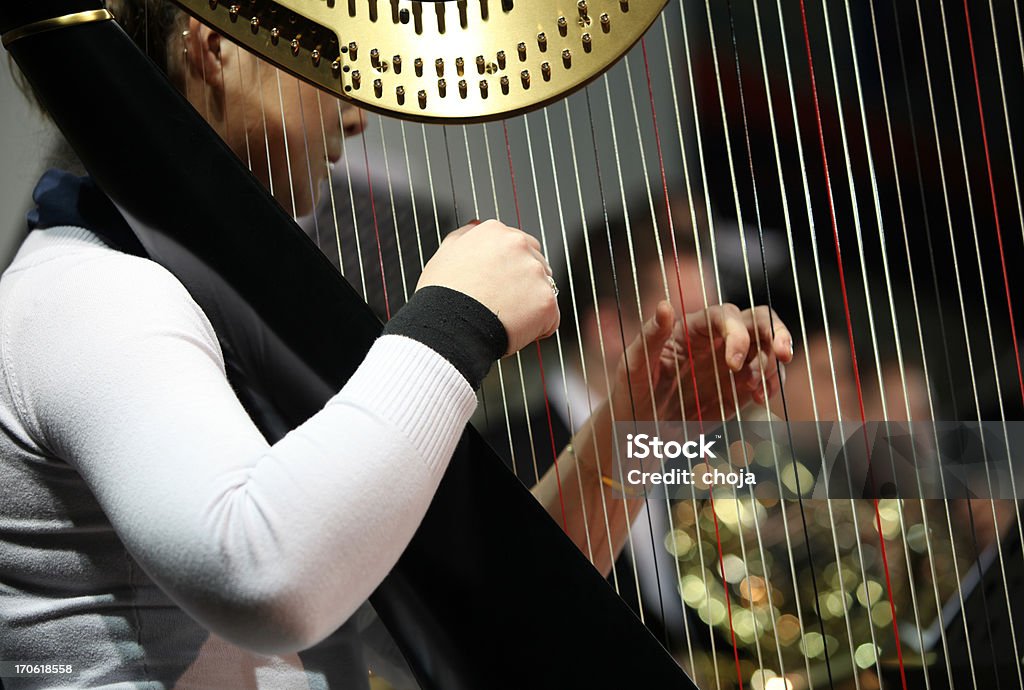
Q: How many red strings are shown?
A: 5